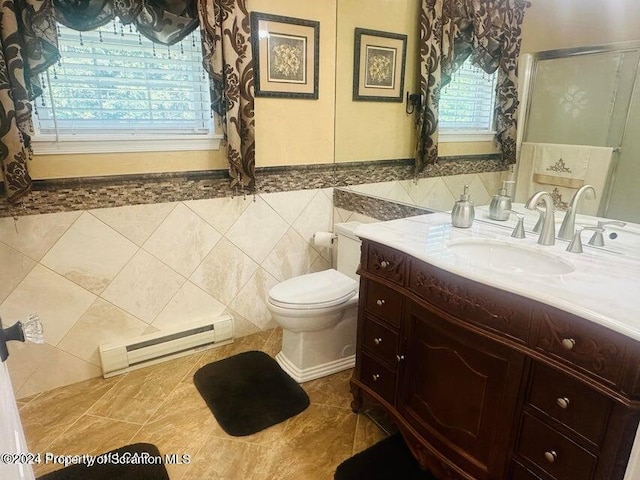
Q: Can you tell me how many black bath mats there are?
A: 3